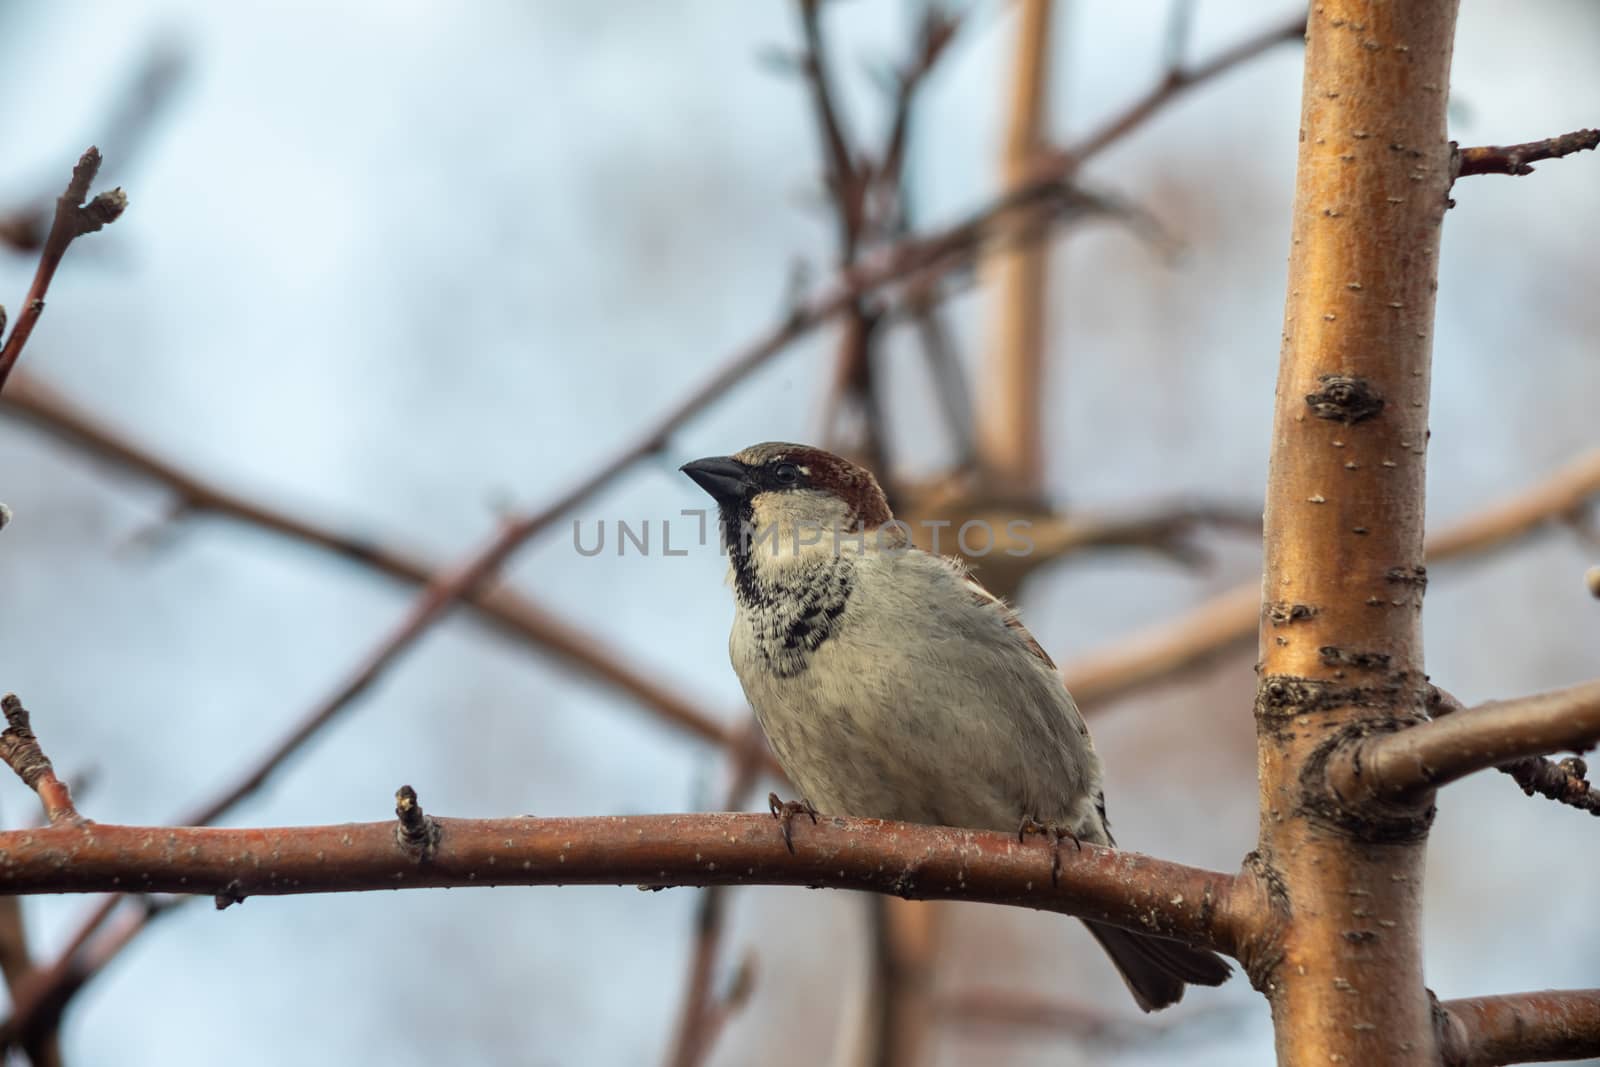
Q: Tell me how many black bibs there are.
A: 1